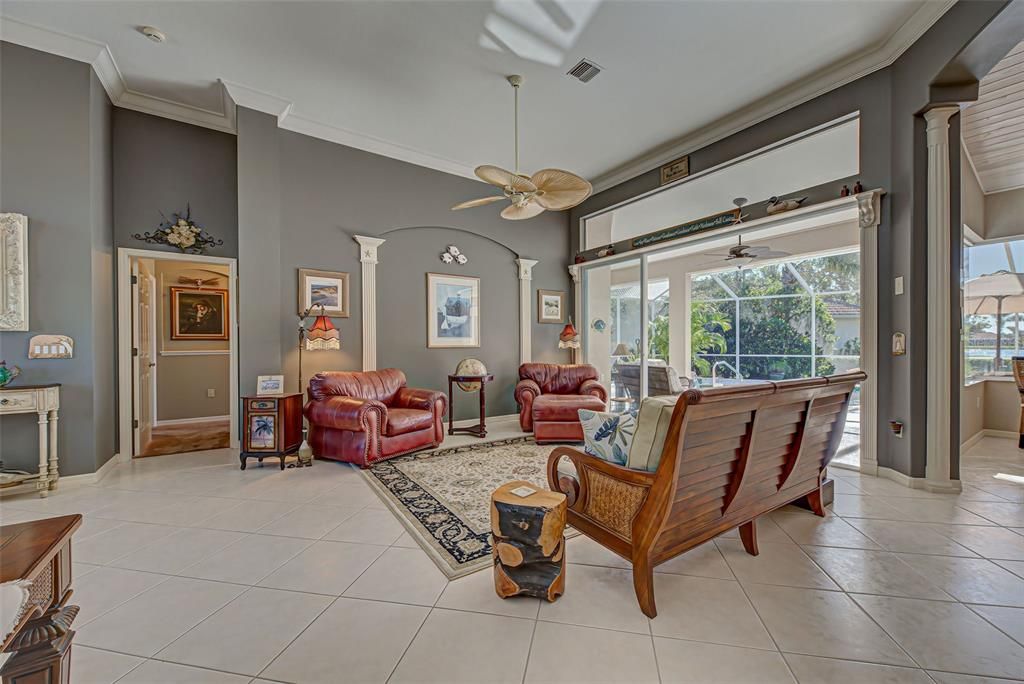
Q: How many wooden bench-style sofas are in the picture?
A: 1